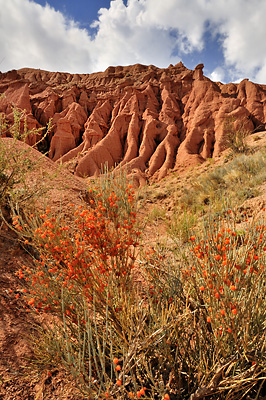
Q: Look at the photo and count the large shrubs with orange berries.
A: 2